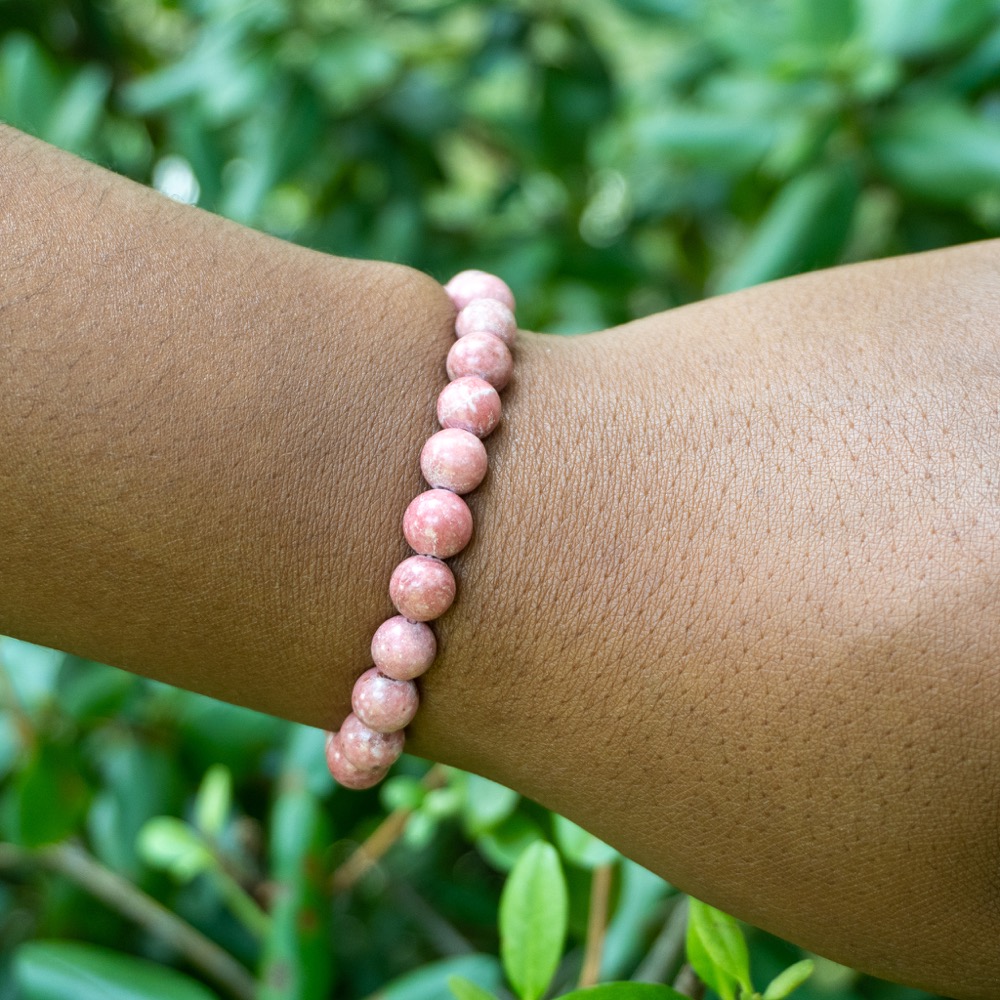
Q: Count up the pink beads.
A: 11